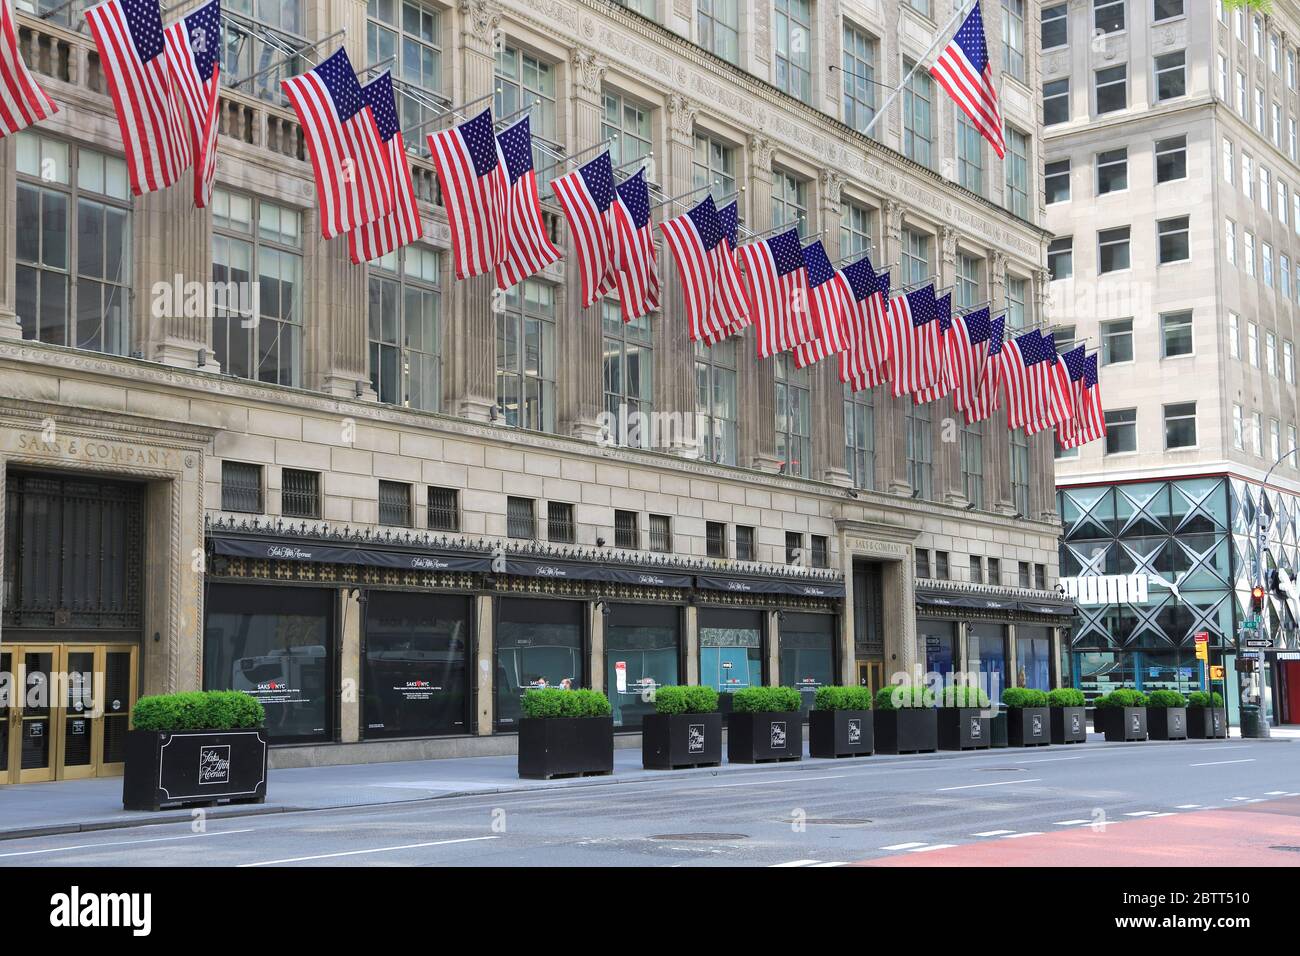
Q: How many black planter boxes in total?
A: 12